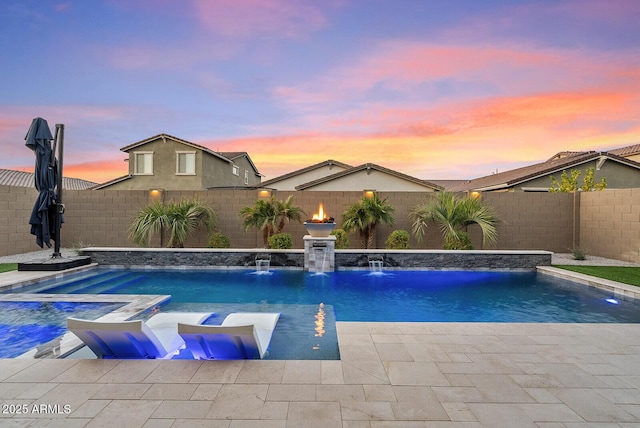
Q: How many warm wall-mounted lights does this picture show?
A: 4